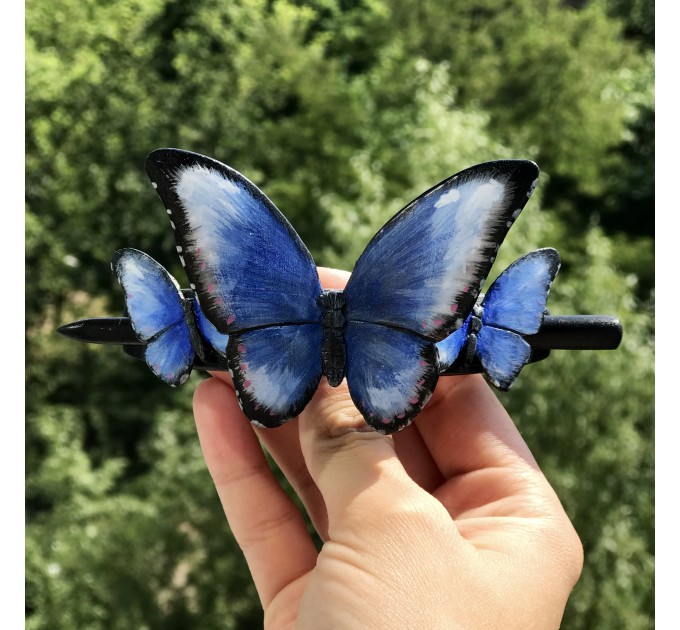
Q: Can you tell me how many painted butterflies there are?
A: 3